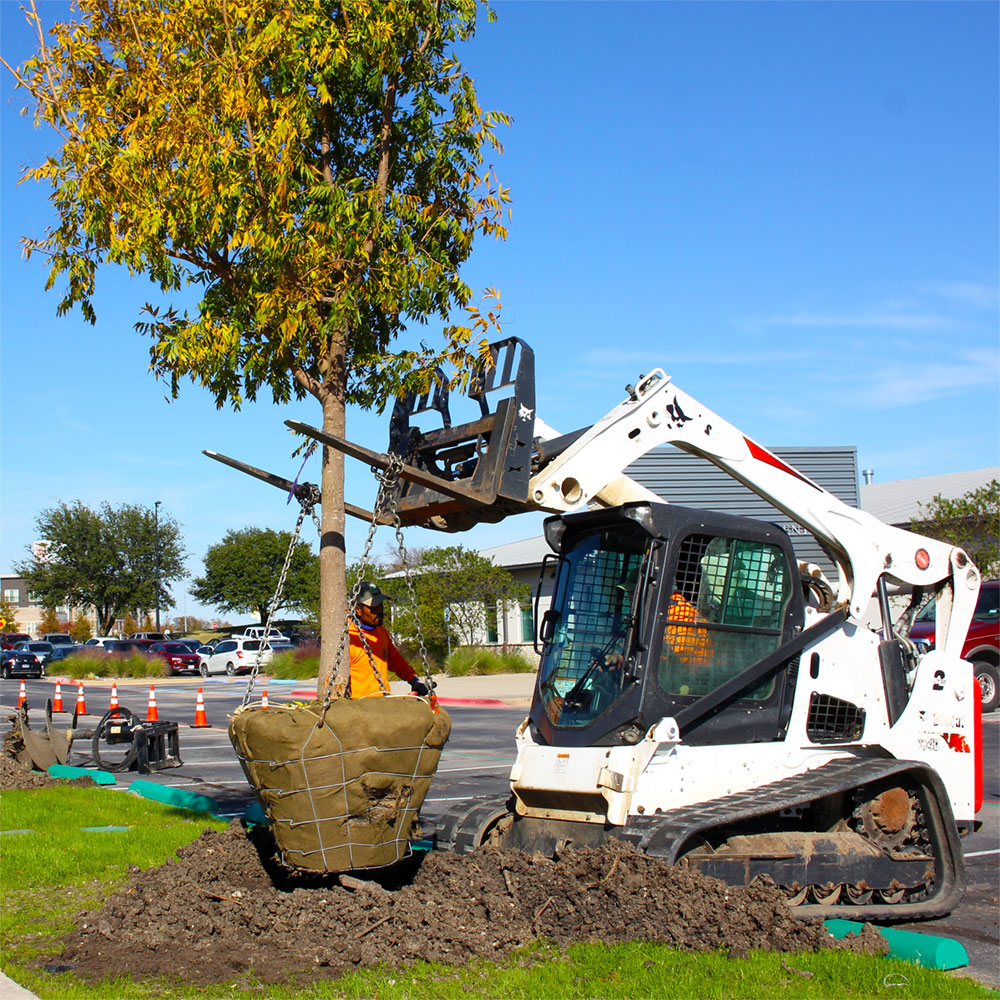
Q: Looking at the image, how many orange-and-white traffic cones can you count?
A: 7